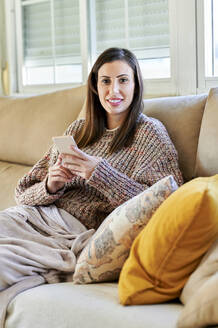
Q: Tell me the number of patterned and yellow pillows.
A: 2